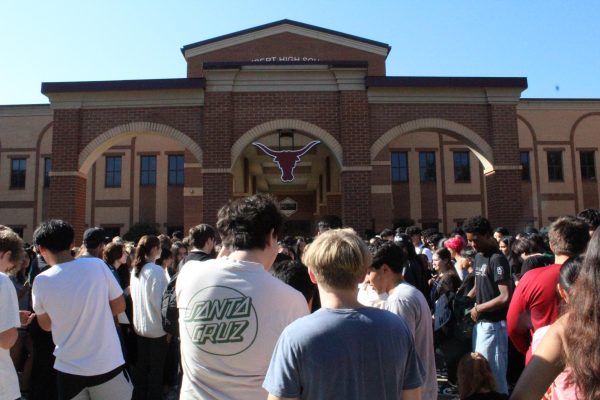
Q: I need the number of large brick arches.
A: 3